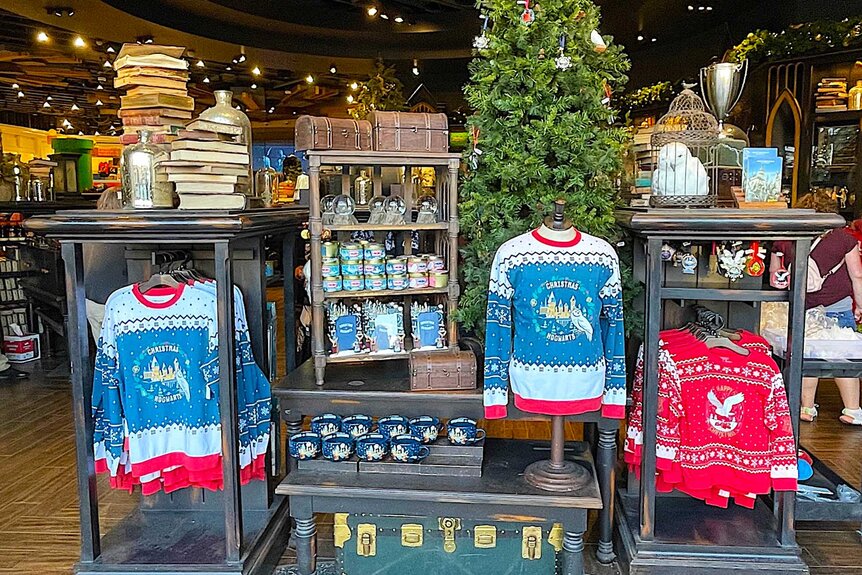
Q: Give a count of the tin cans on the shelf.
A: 15